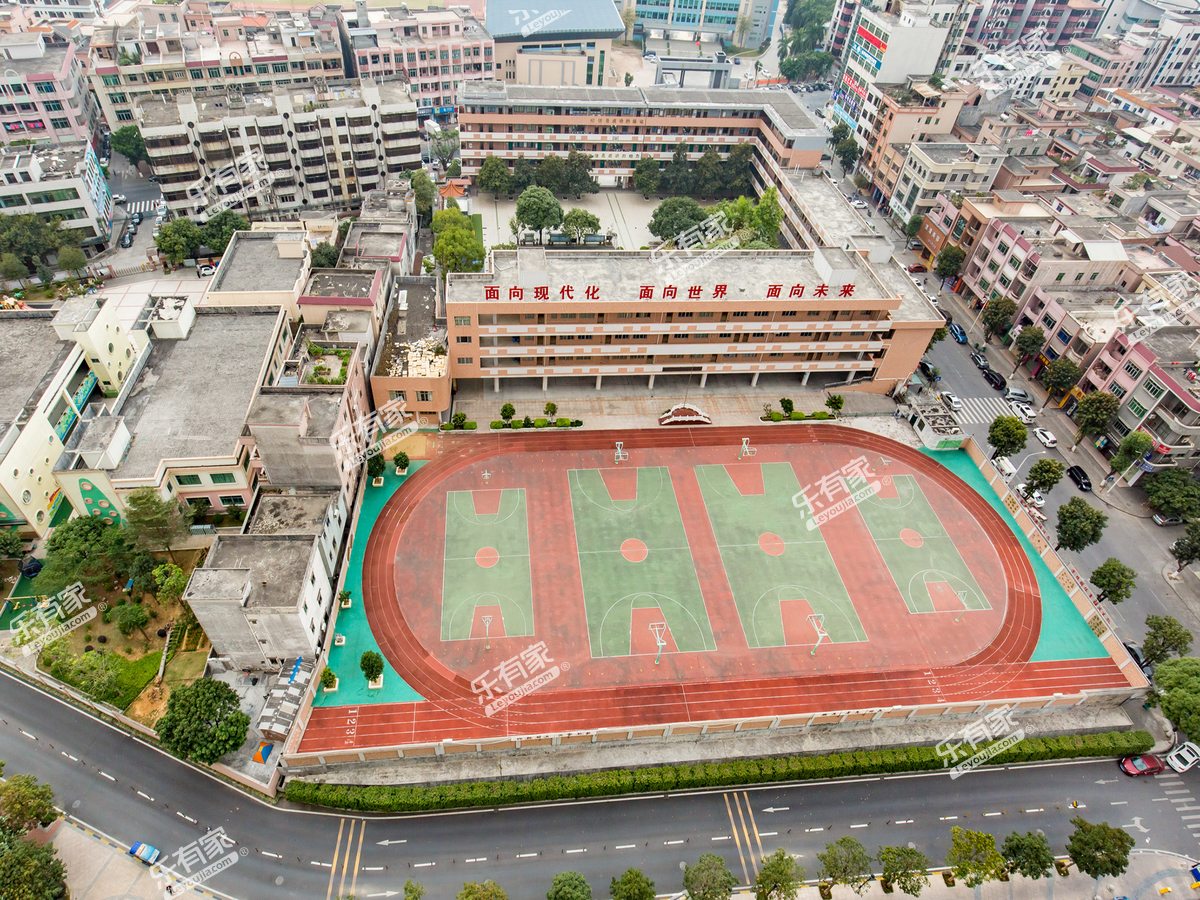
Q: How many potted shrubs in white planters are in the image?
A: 5